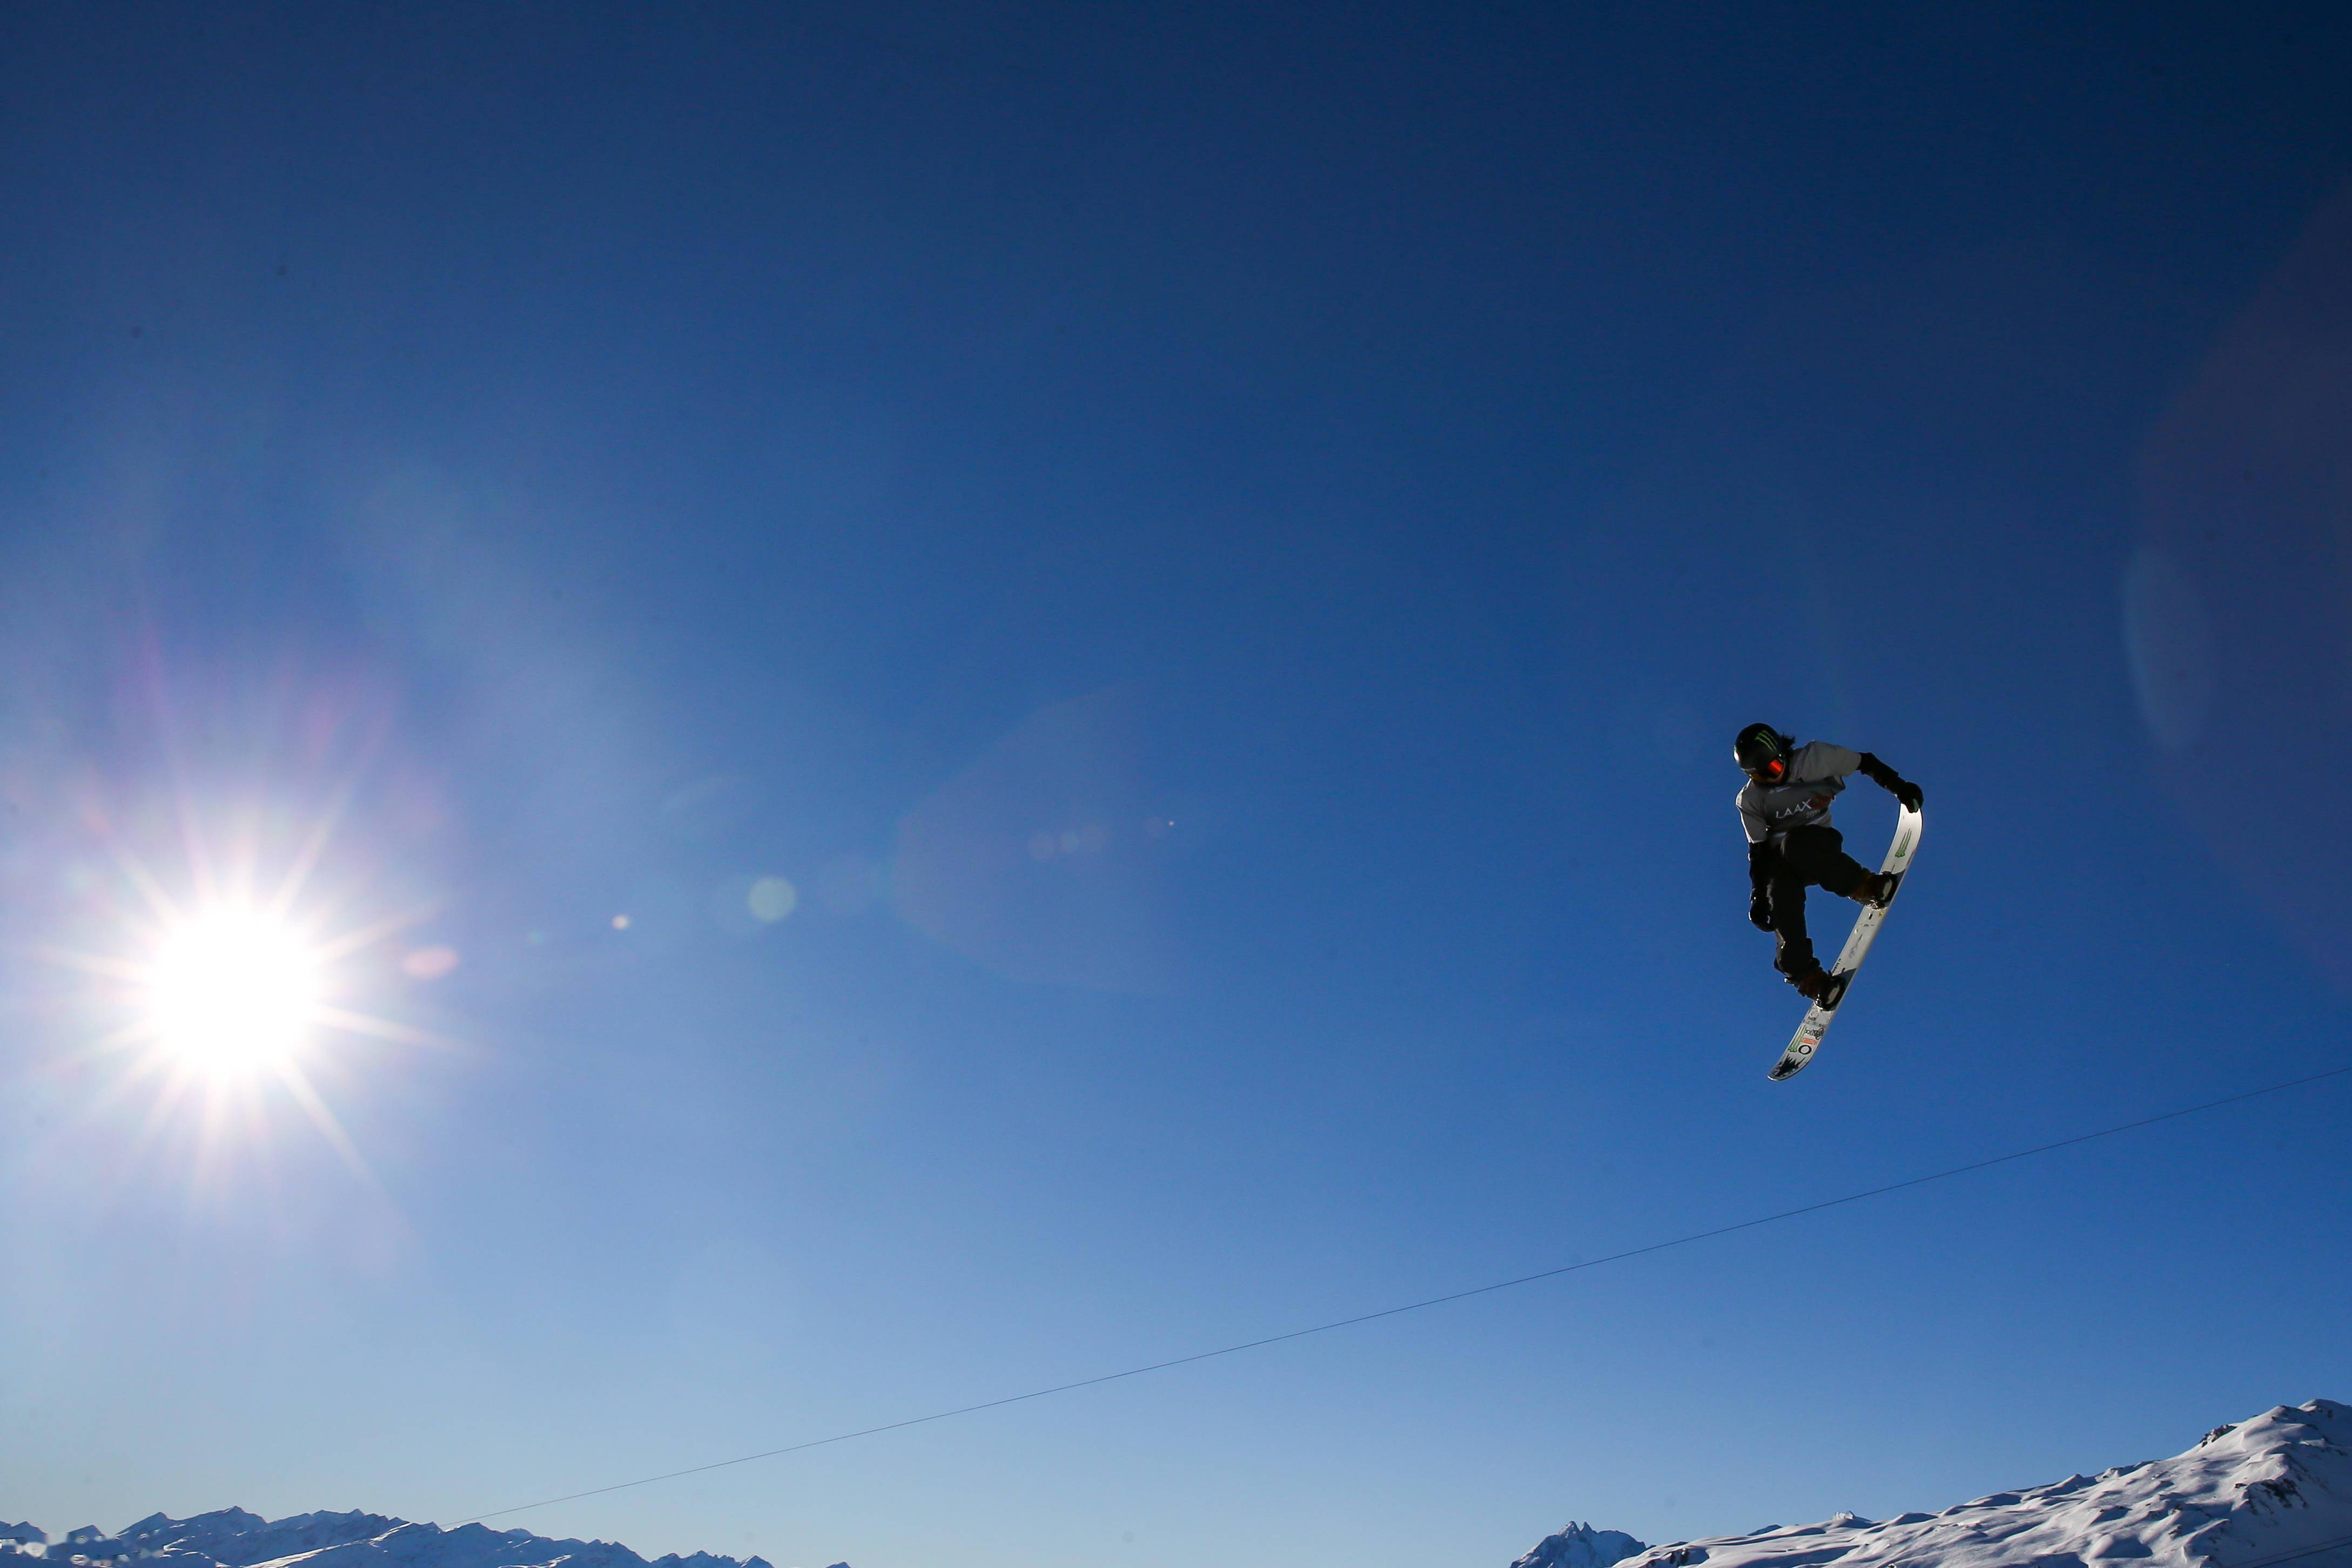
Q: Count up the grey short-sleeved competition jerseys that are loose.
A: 1